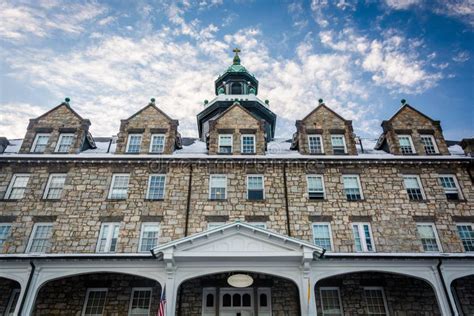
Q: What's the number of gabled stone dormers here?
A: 5